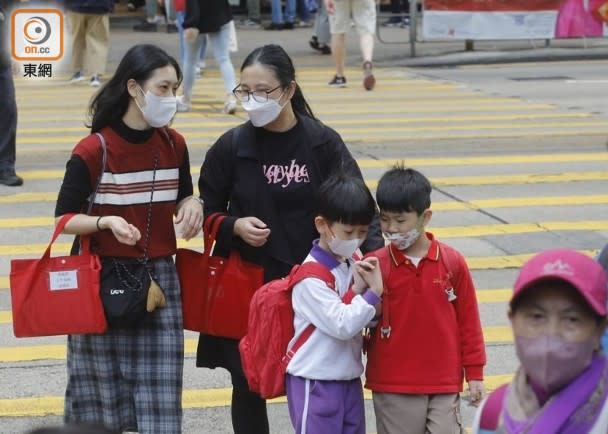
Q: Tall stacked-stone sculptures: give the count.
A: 0